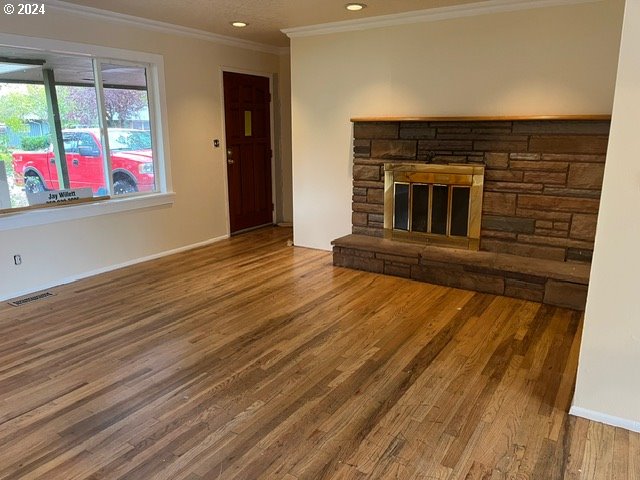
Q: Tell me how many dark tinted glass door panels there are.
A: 4